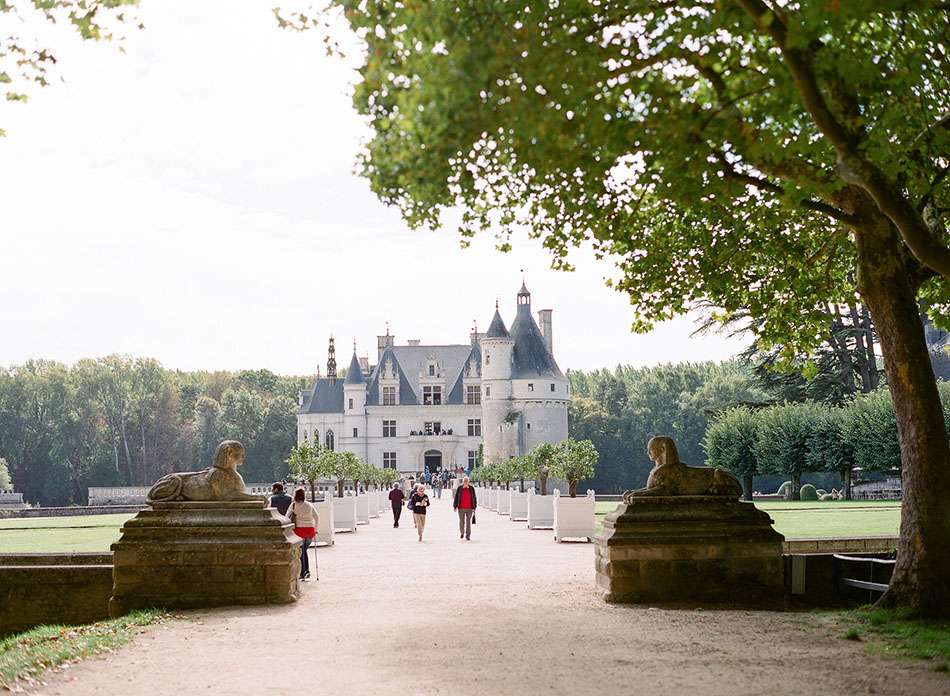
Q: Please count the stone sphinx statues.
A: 2